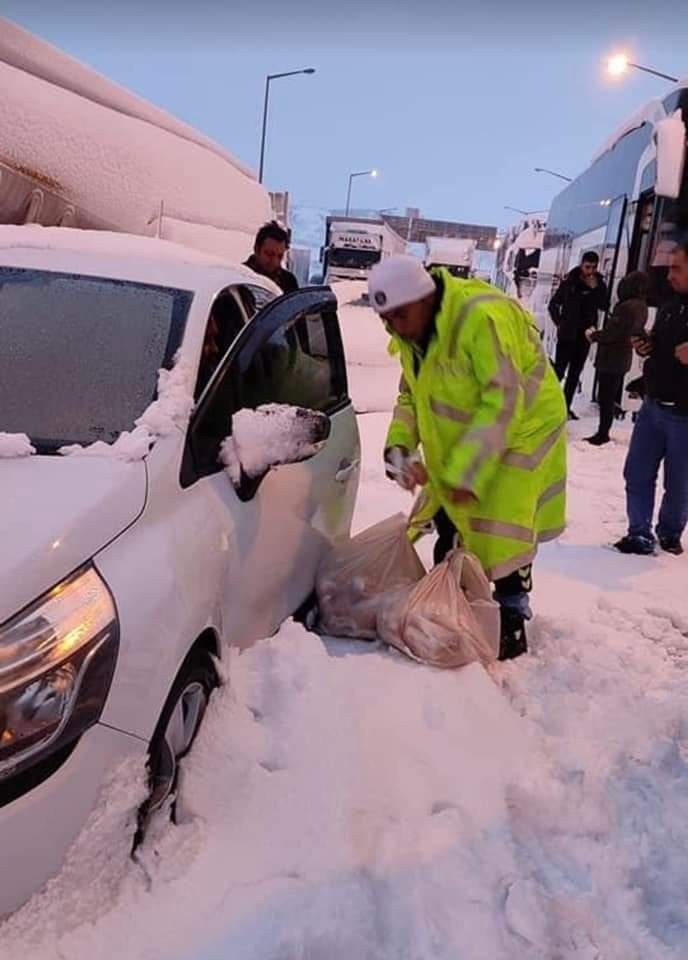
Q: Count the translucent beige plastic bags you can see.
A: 2